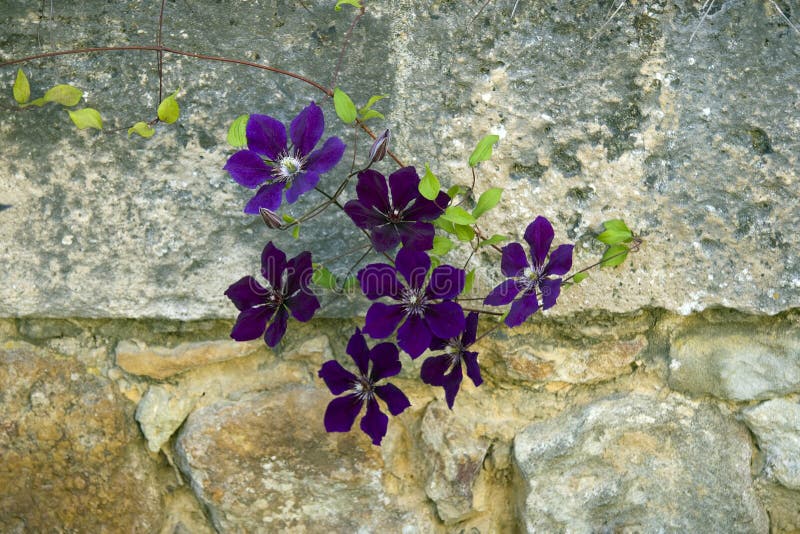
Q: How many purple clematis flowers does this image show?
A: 7